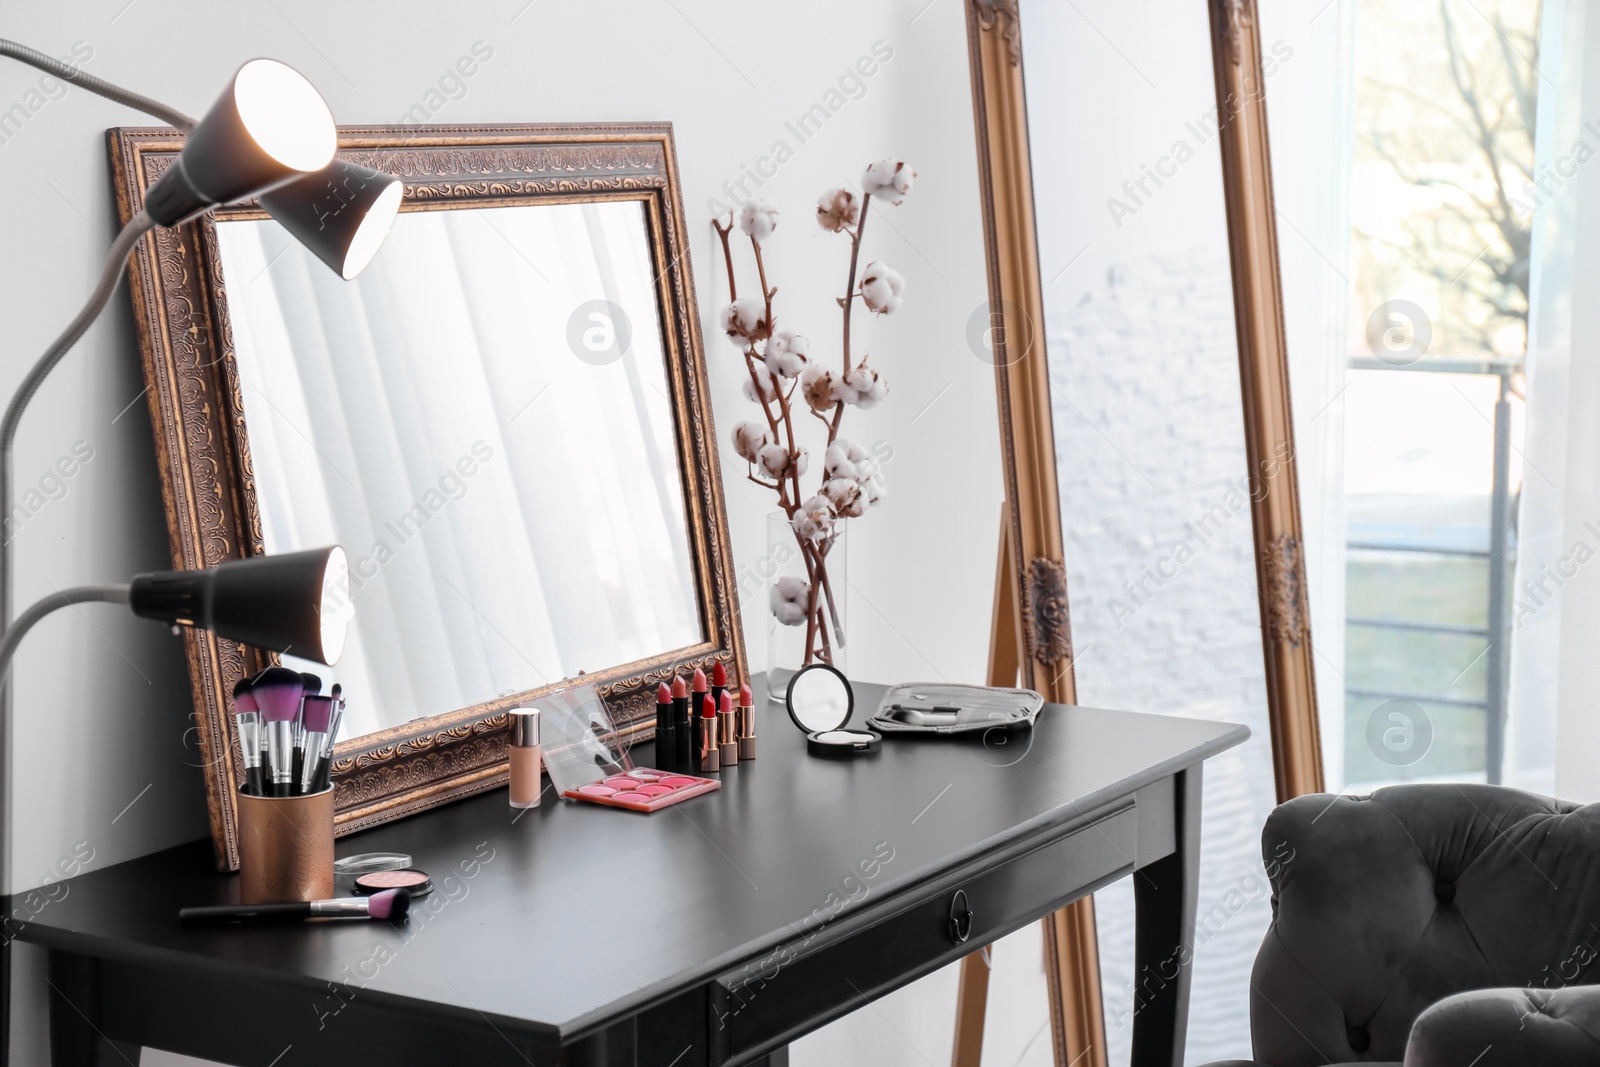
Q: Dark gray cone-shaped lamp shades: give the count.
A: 3